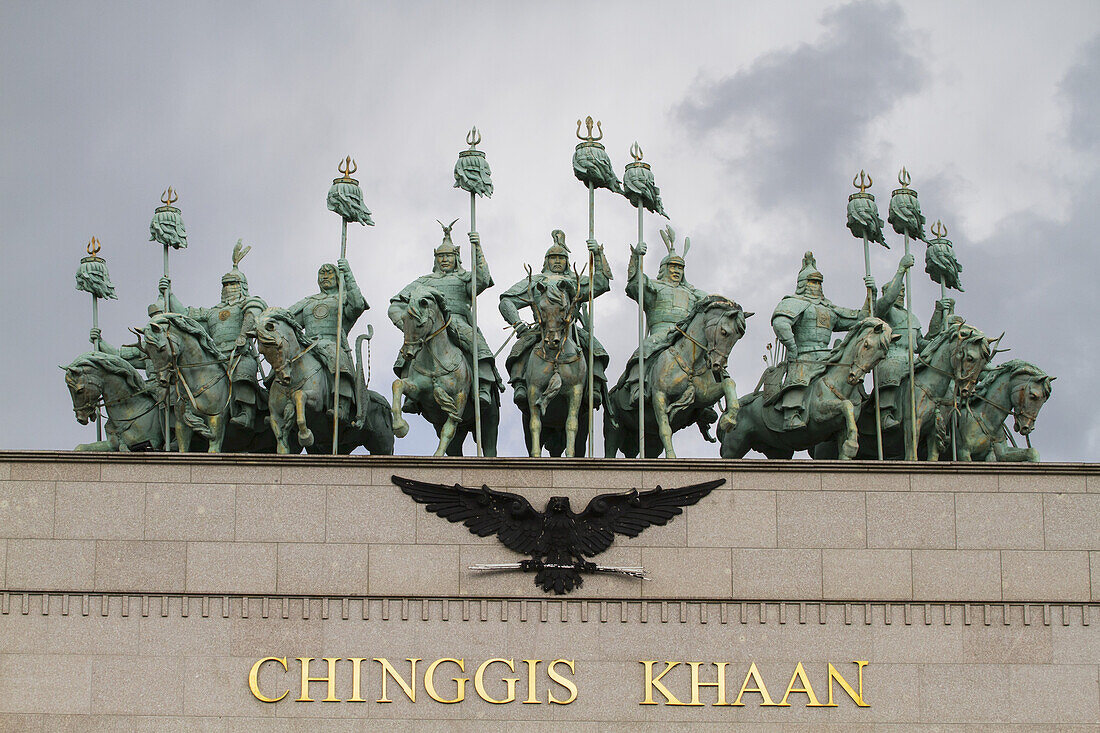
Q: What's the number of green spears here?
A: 9